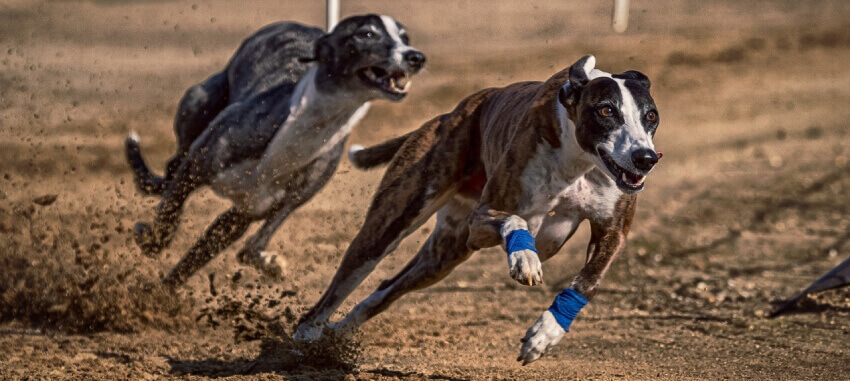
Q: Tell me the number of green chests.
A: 0